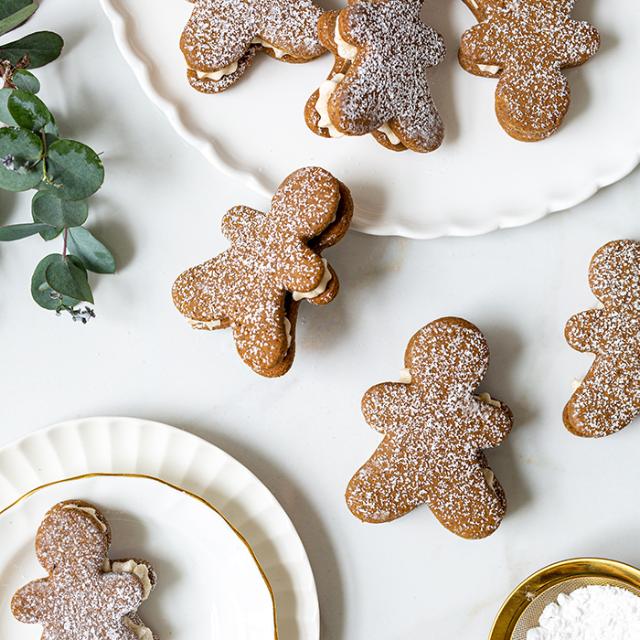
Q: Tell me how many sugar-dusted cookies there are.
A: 7